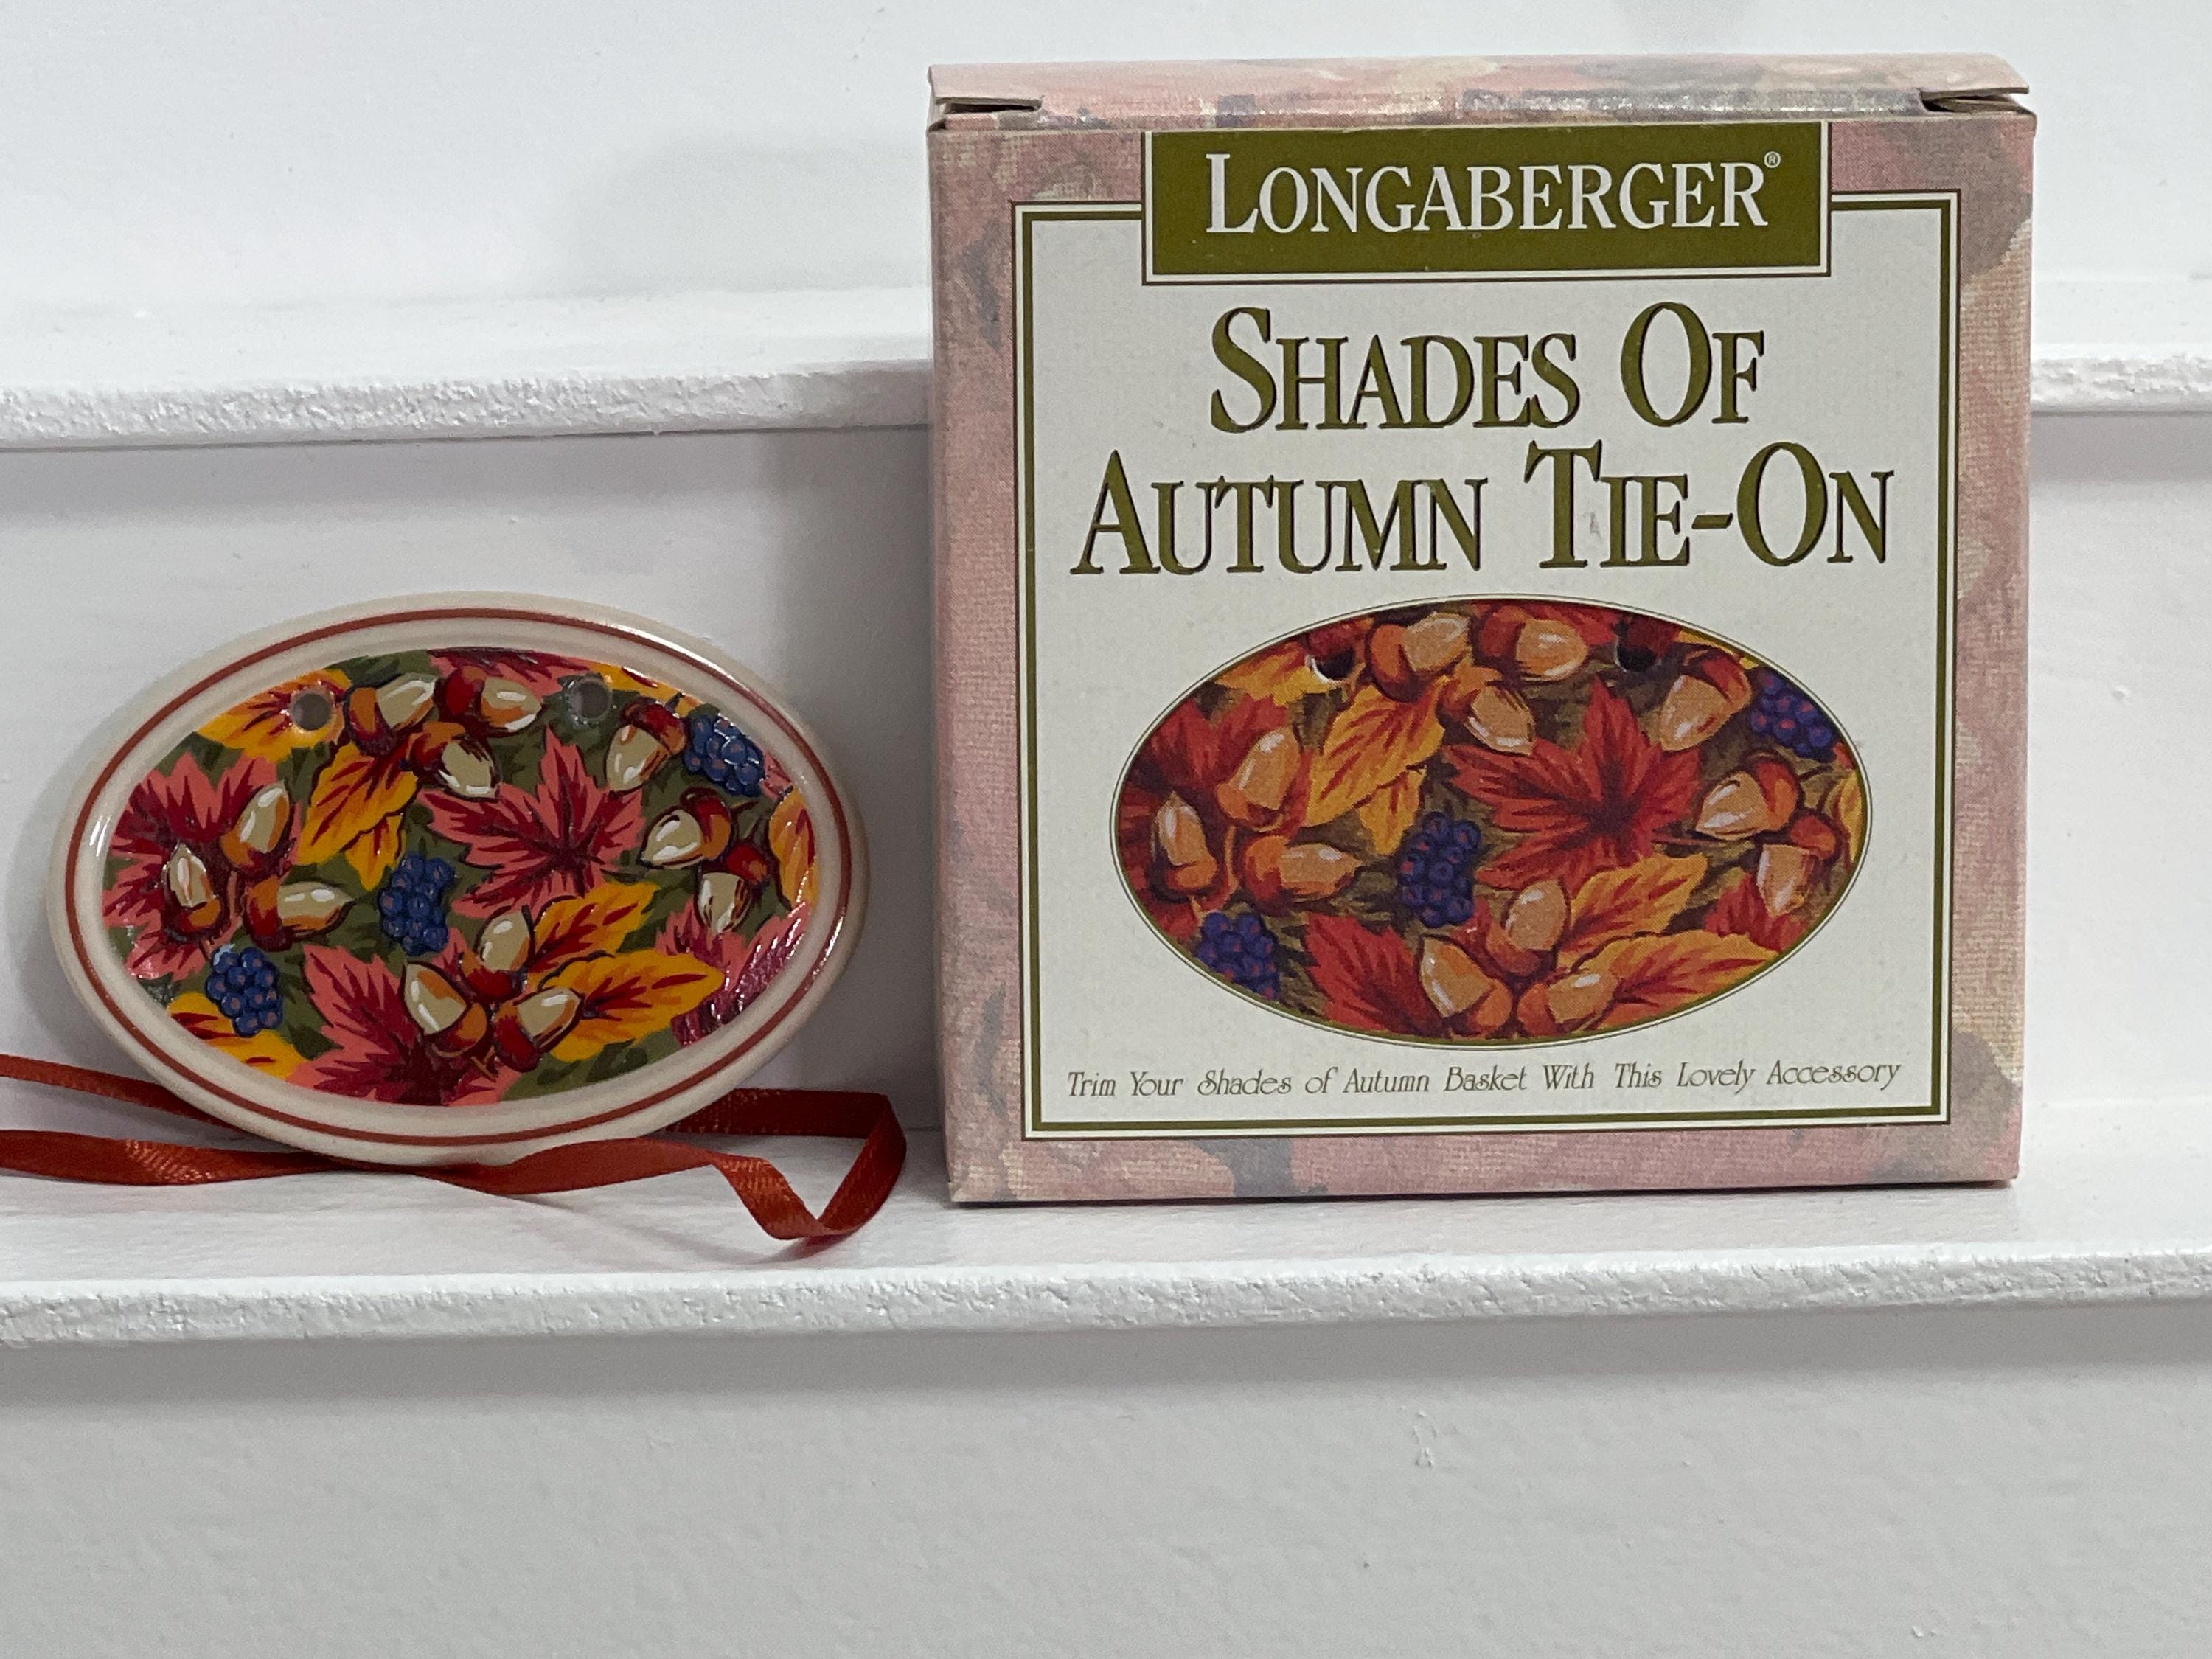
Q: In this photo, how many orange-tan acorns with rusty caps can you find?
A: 12